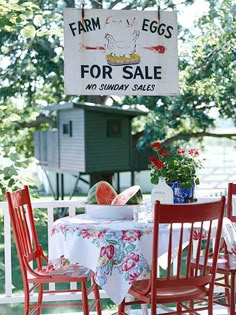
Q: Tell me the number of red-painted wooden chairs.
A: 3